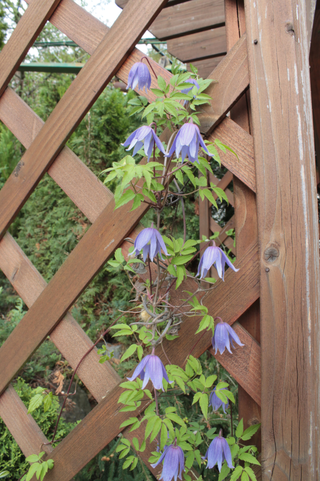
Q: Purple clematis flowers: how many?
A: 11